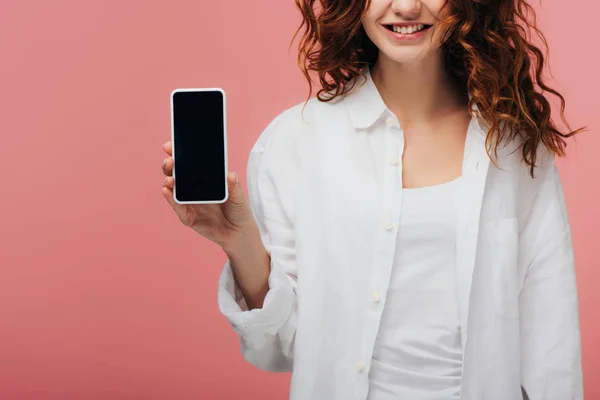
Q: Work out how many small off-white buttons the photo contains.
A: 5